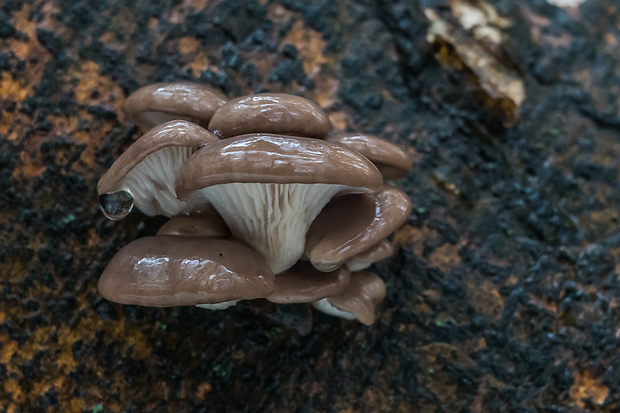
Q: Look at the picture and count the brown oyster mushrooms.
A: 11